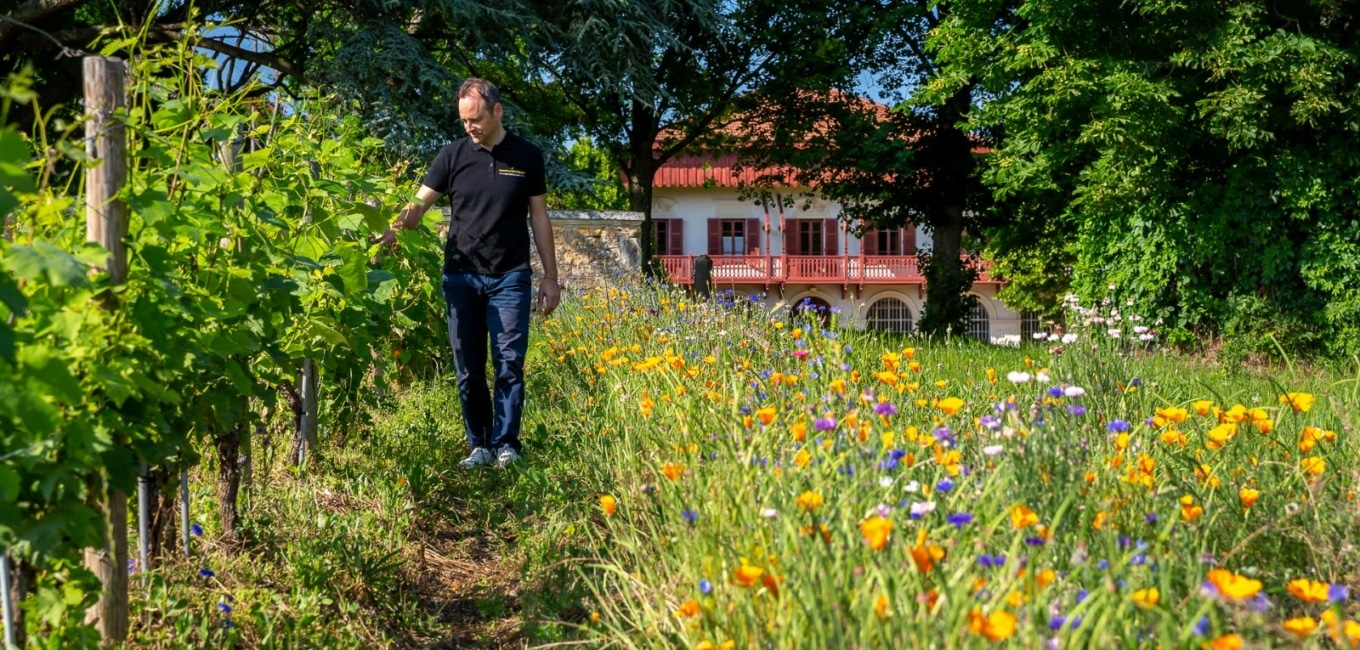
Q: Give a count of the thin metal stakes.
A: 4